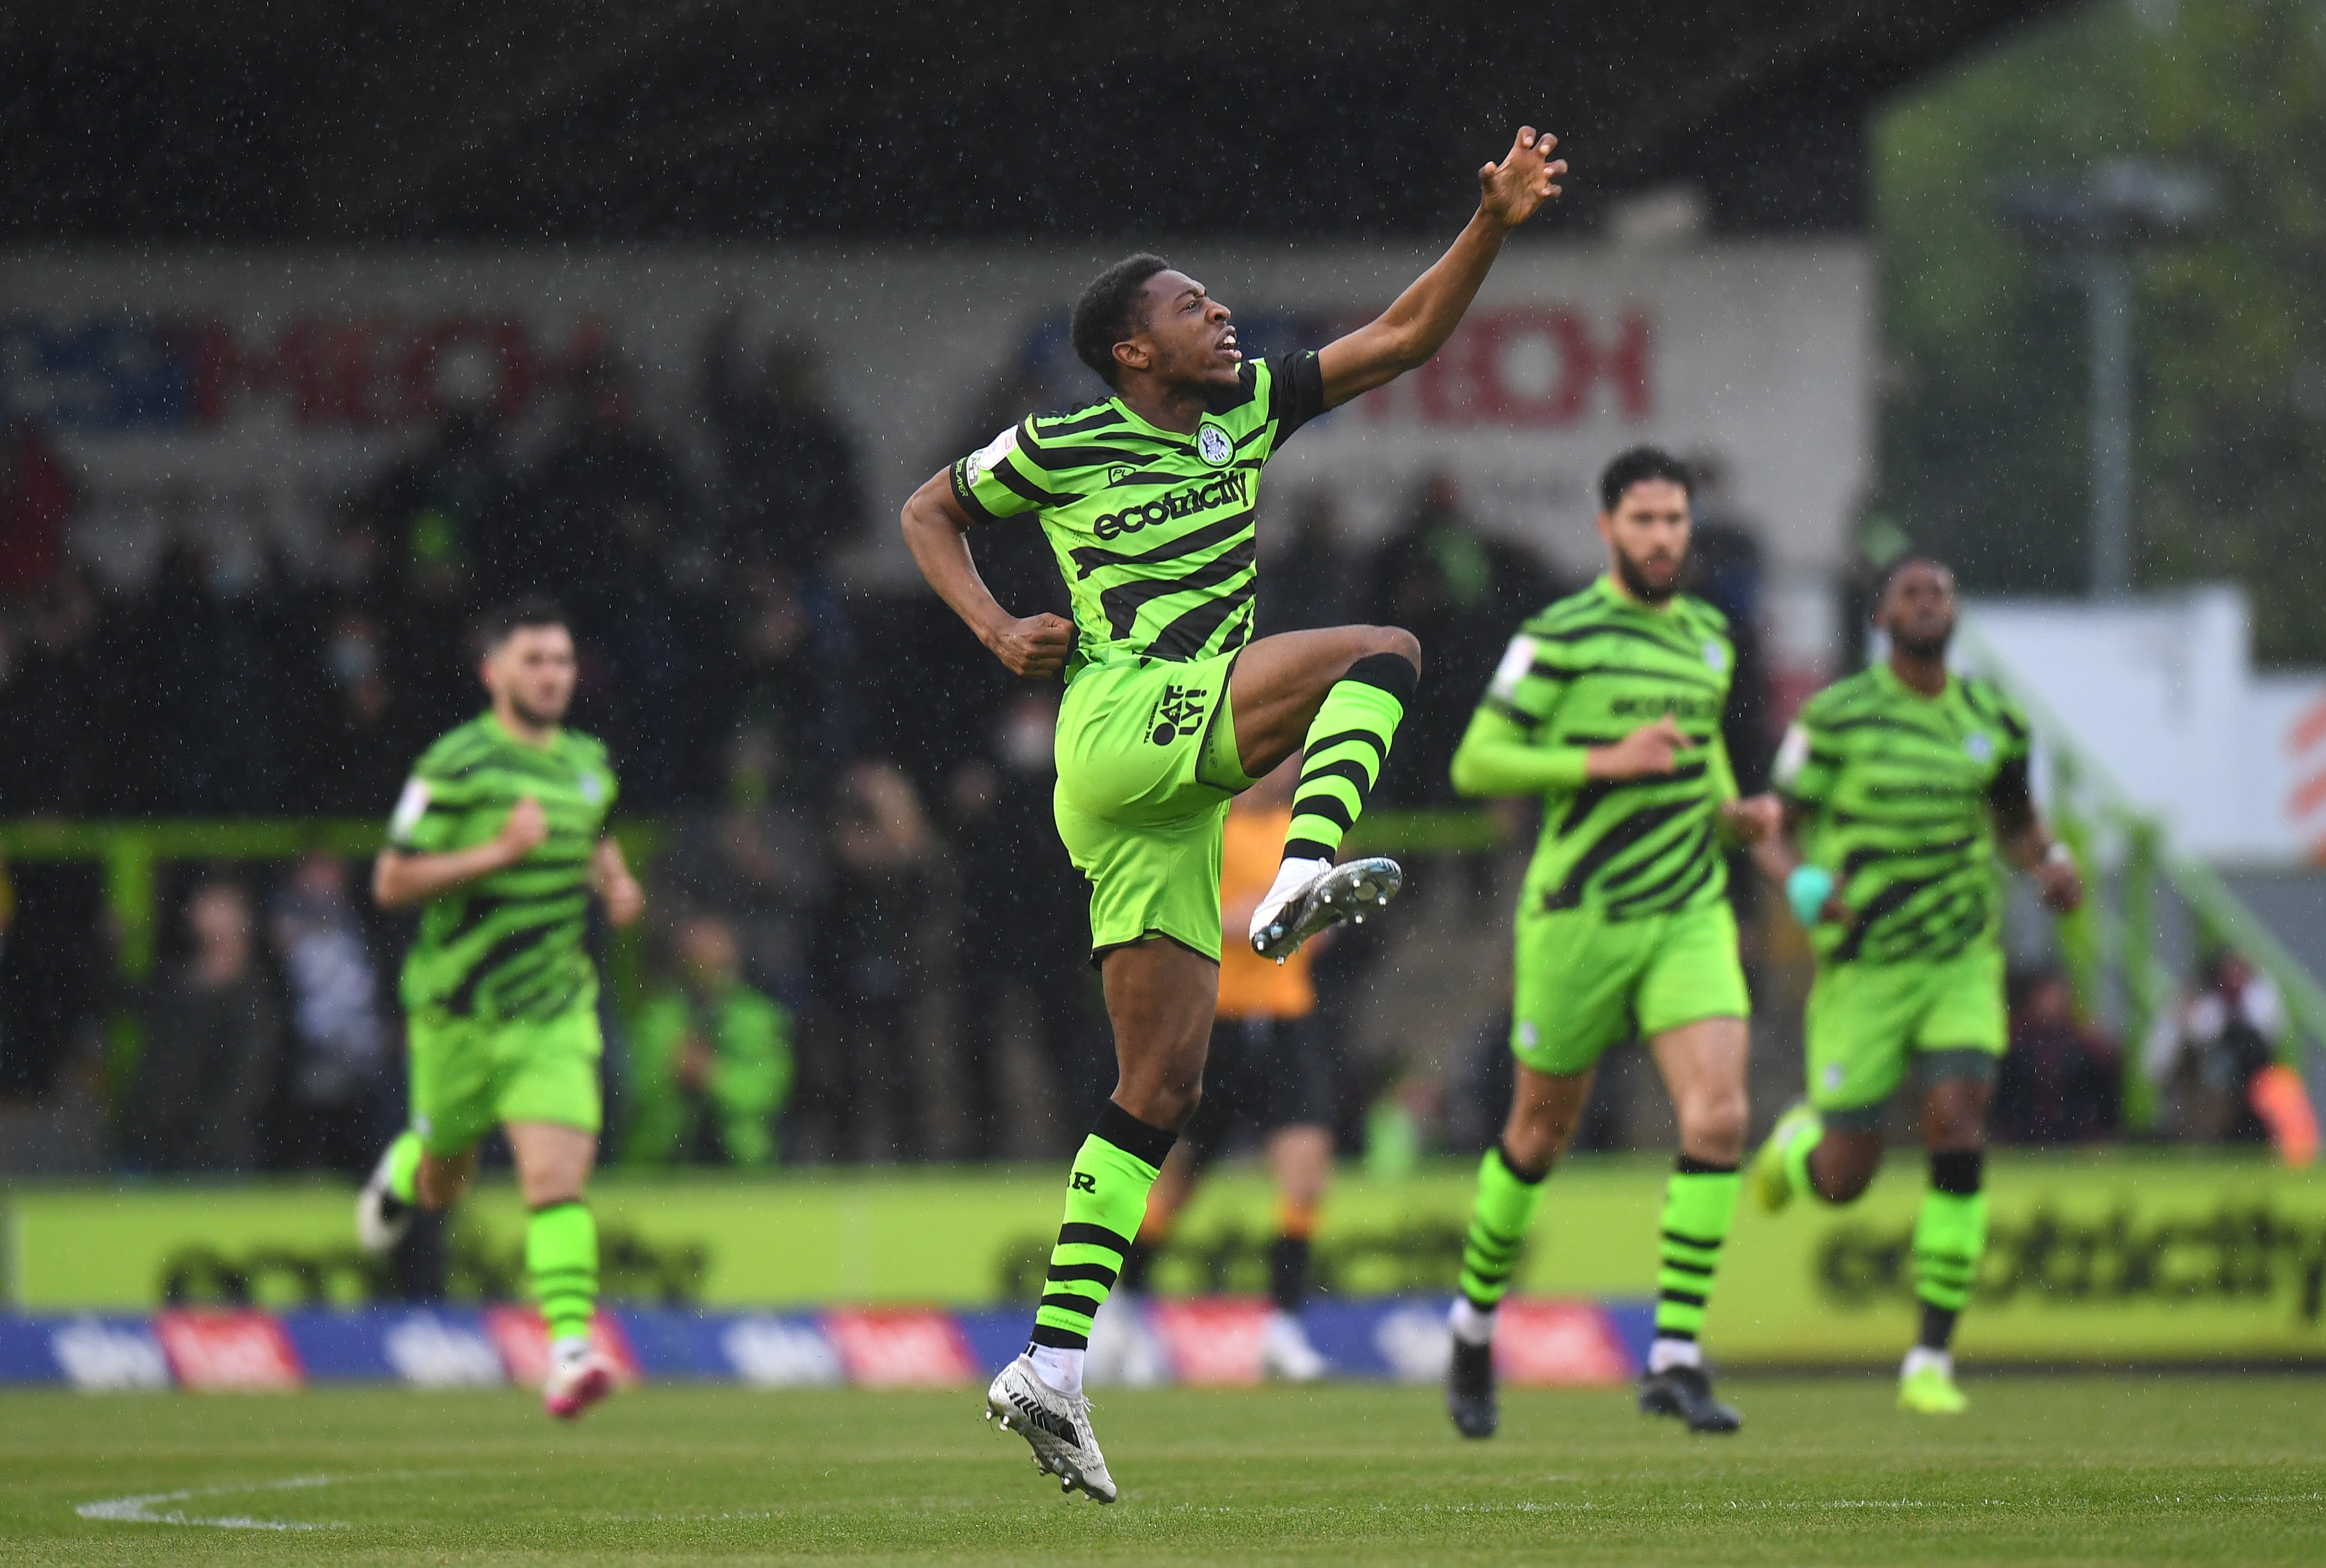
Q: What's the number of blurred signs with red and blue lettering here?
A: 2